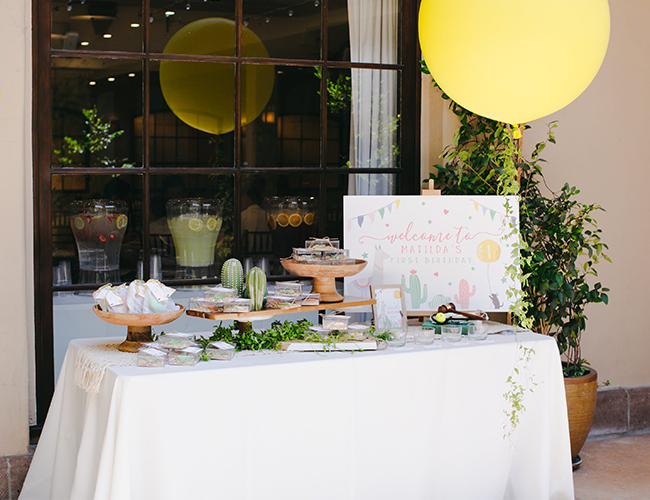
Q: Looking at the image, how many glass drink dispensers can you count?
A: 3